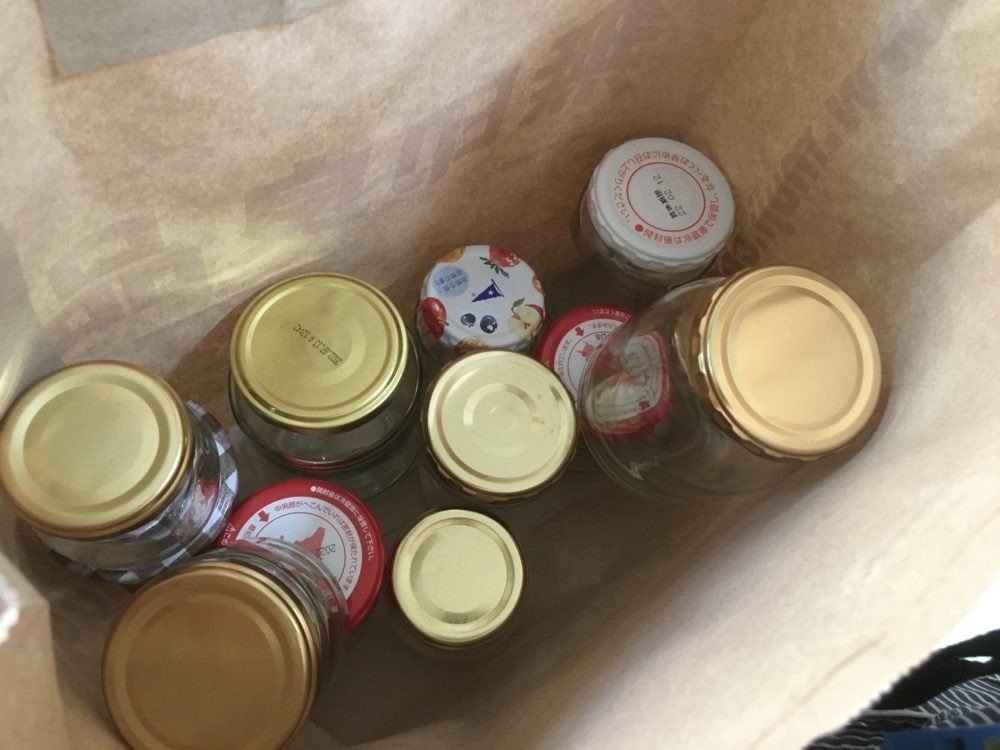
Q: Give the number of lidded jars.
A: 11